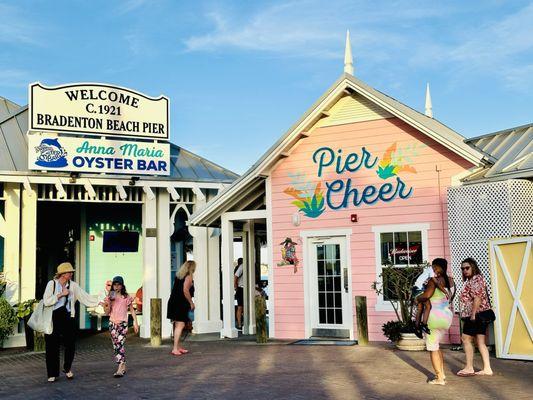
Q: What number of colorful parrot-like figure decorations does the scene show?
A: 1